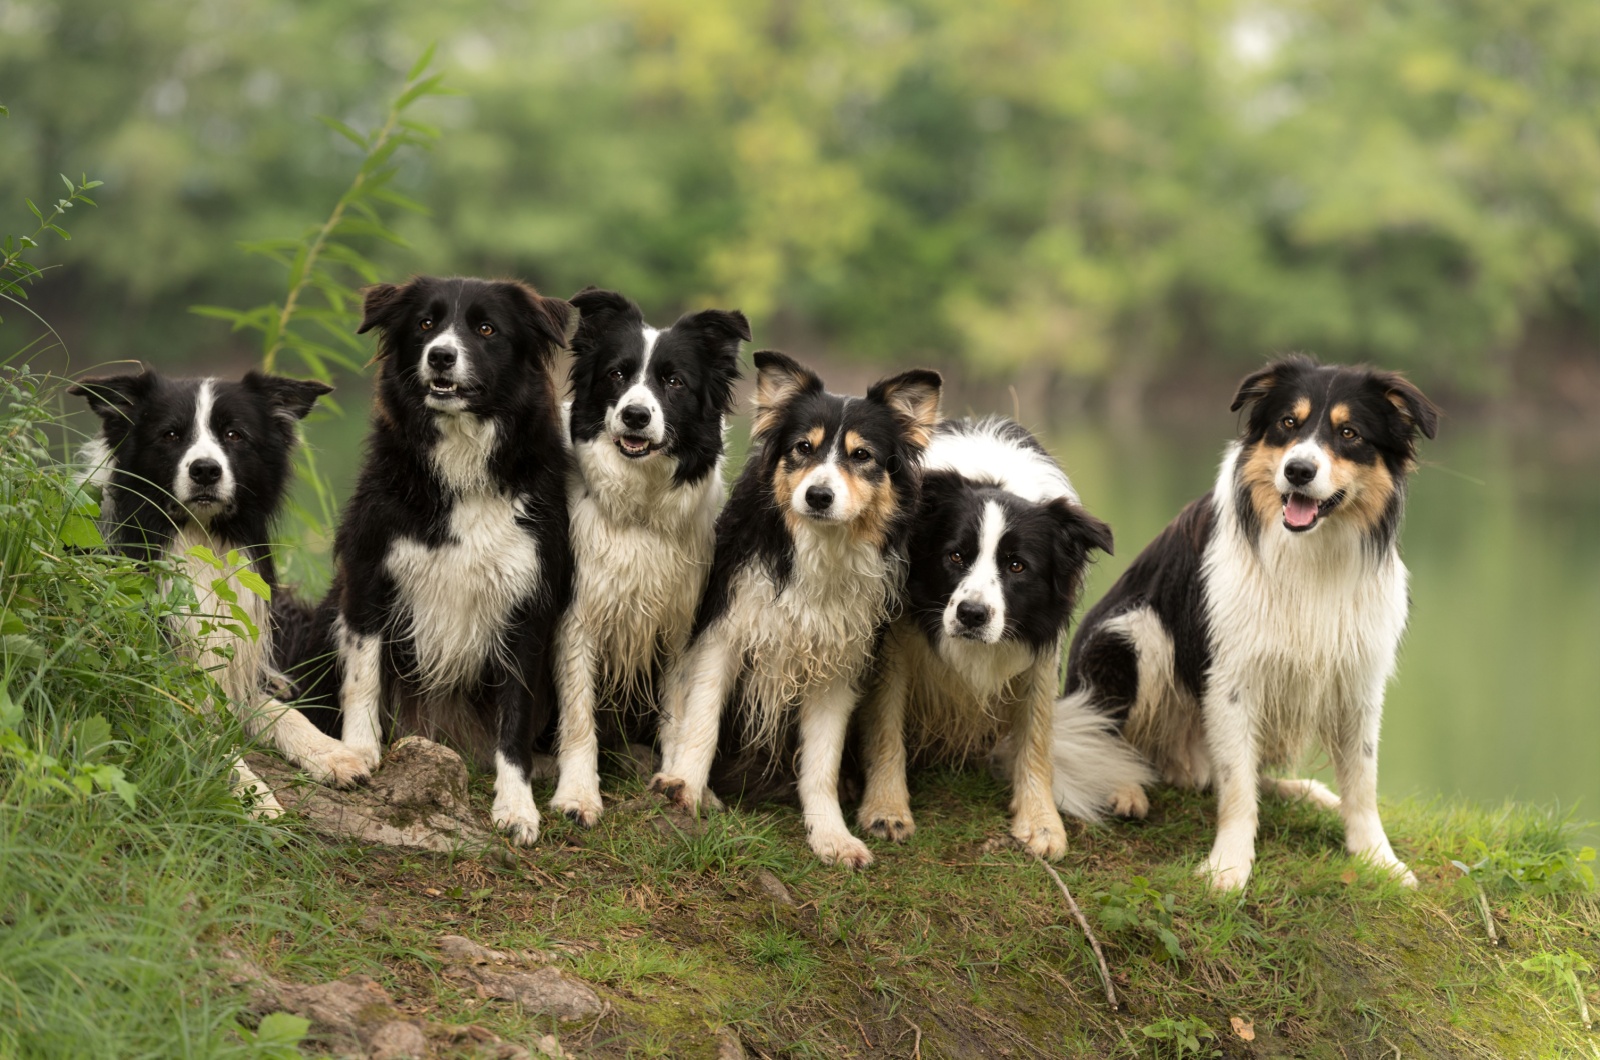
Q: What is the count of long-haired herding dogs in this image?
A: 6